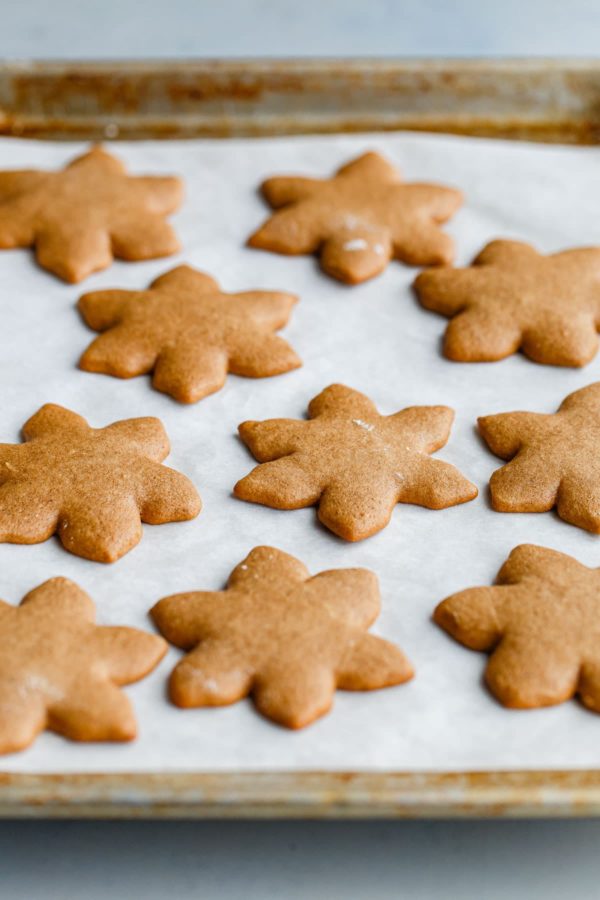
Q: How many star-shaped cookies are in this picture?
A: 10